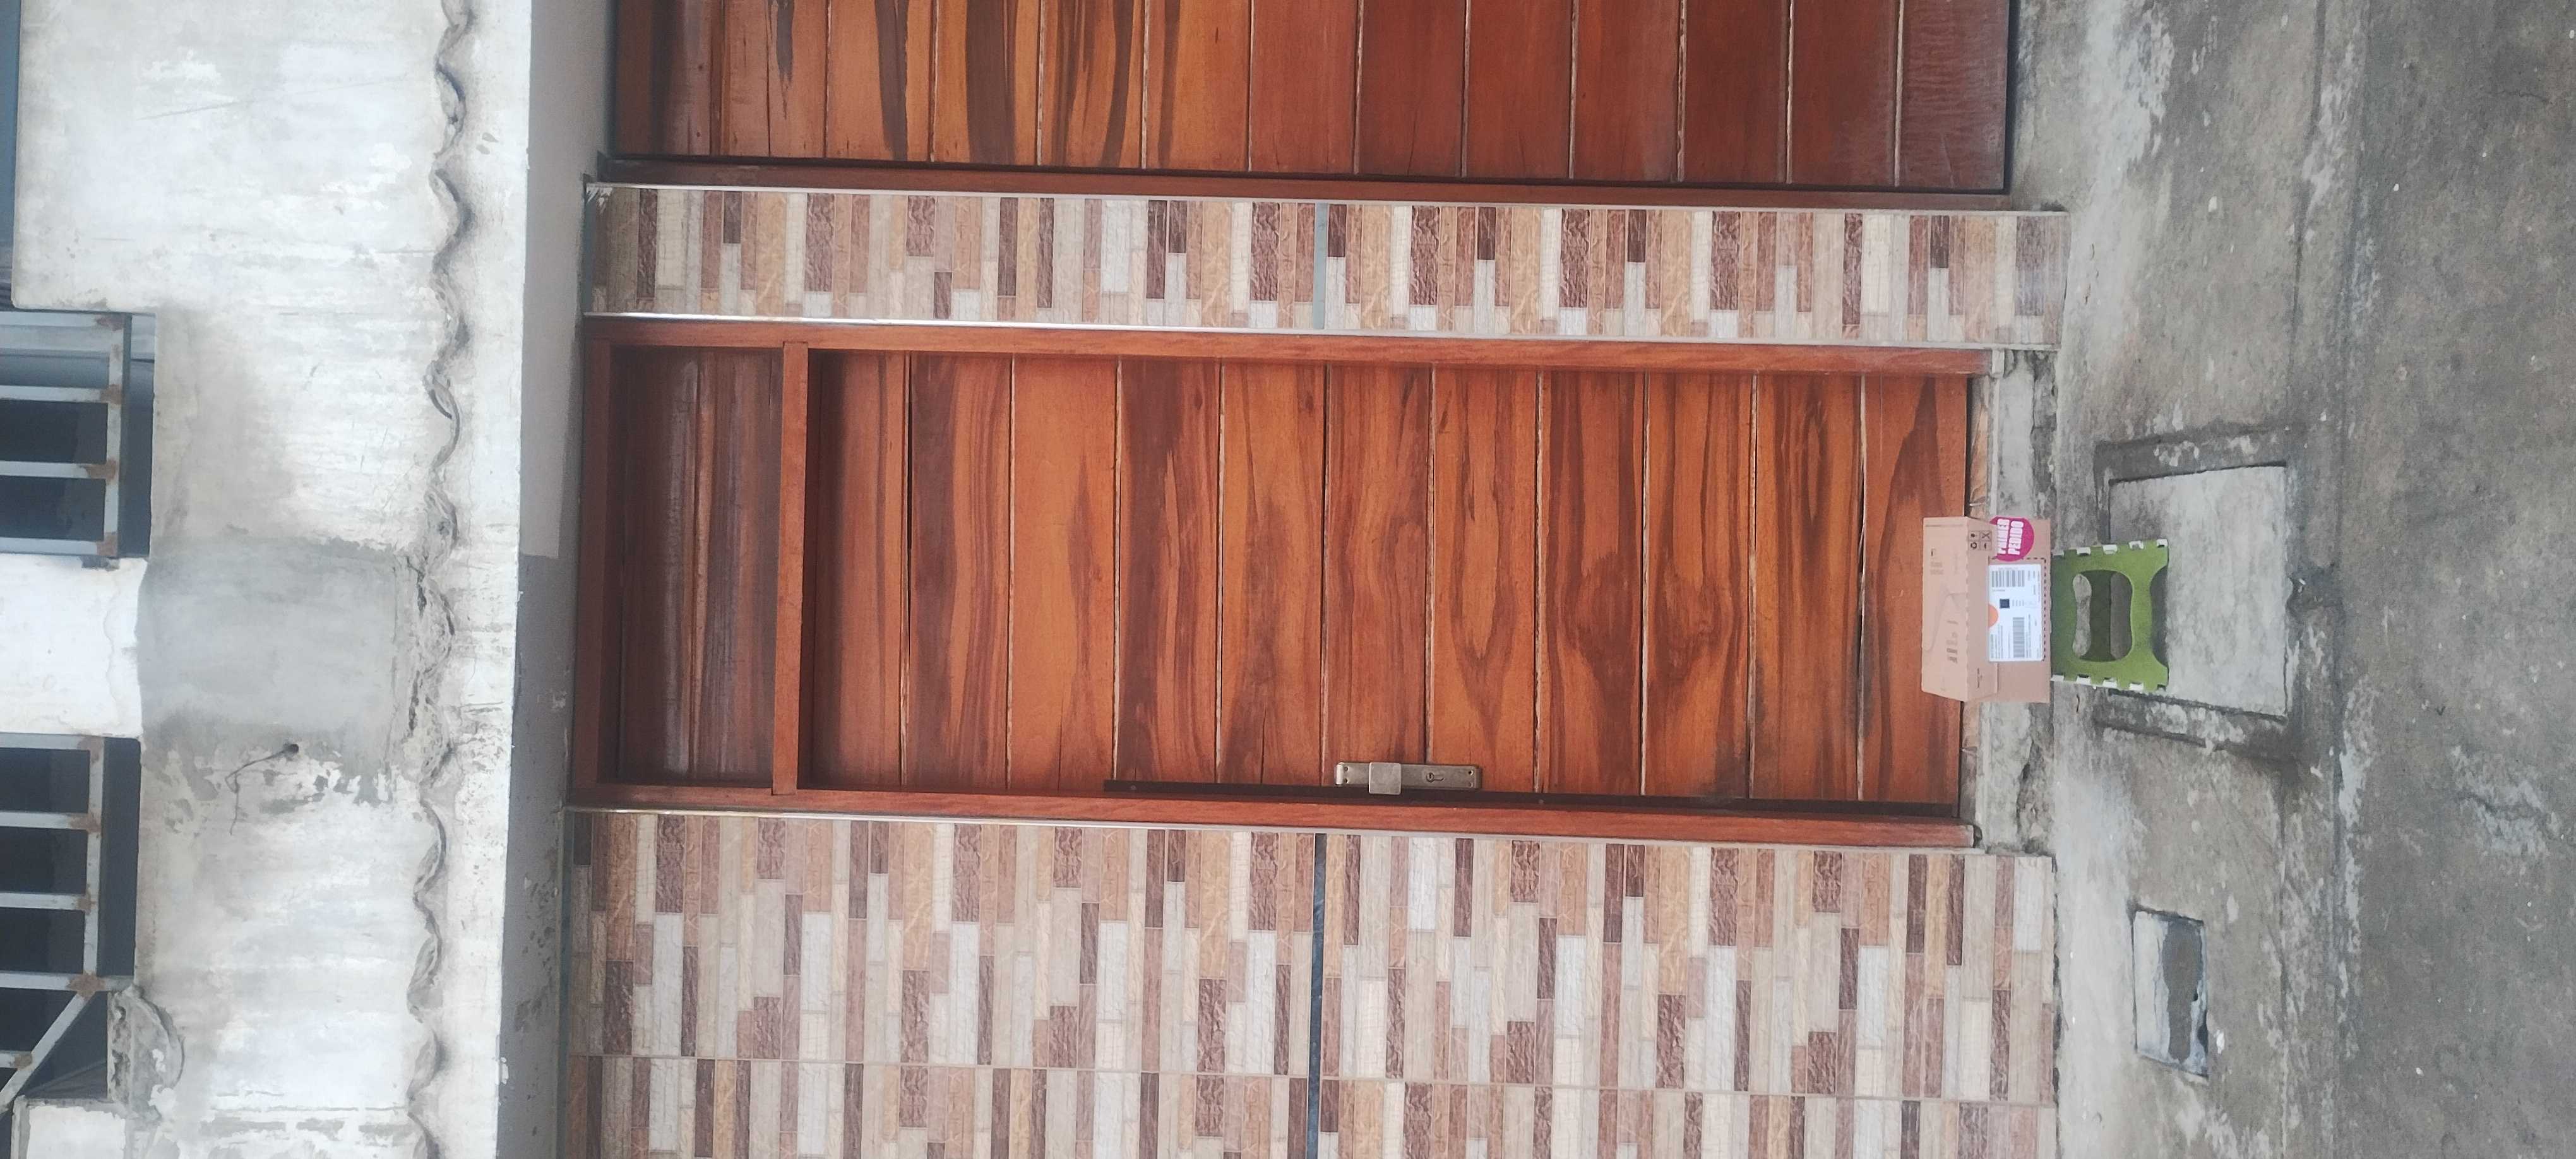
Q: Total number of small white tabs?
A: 9